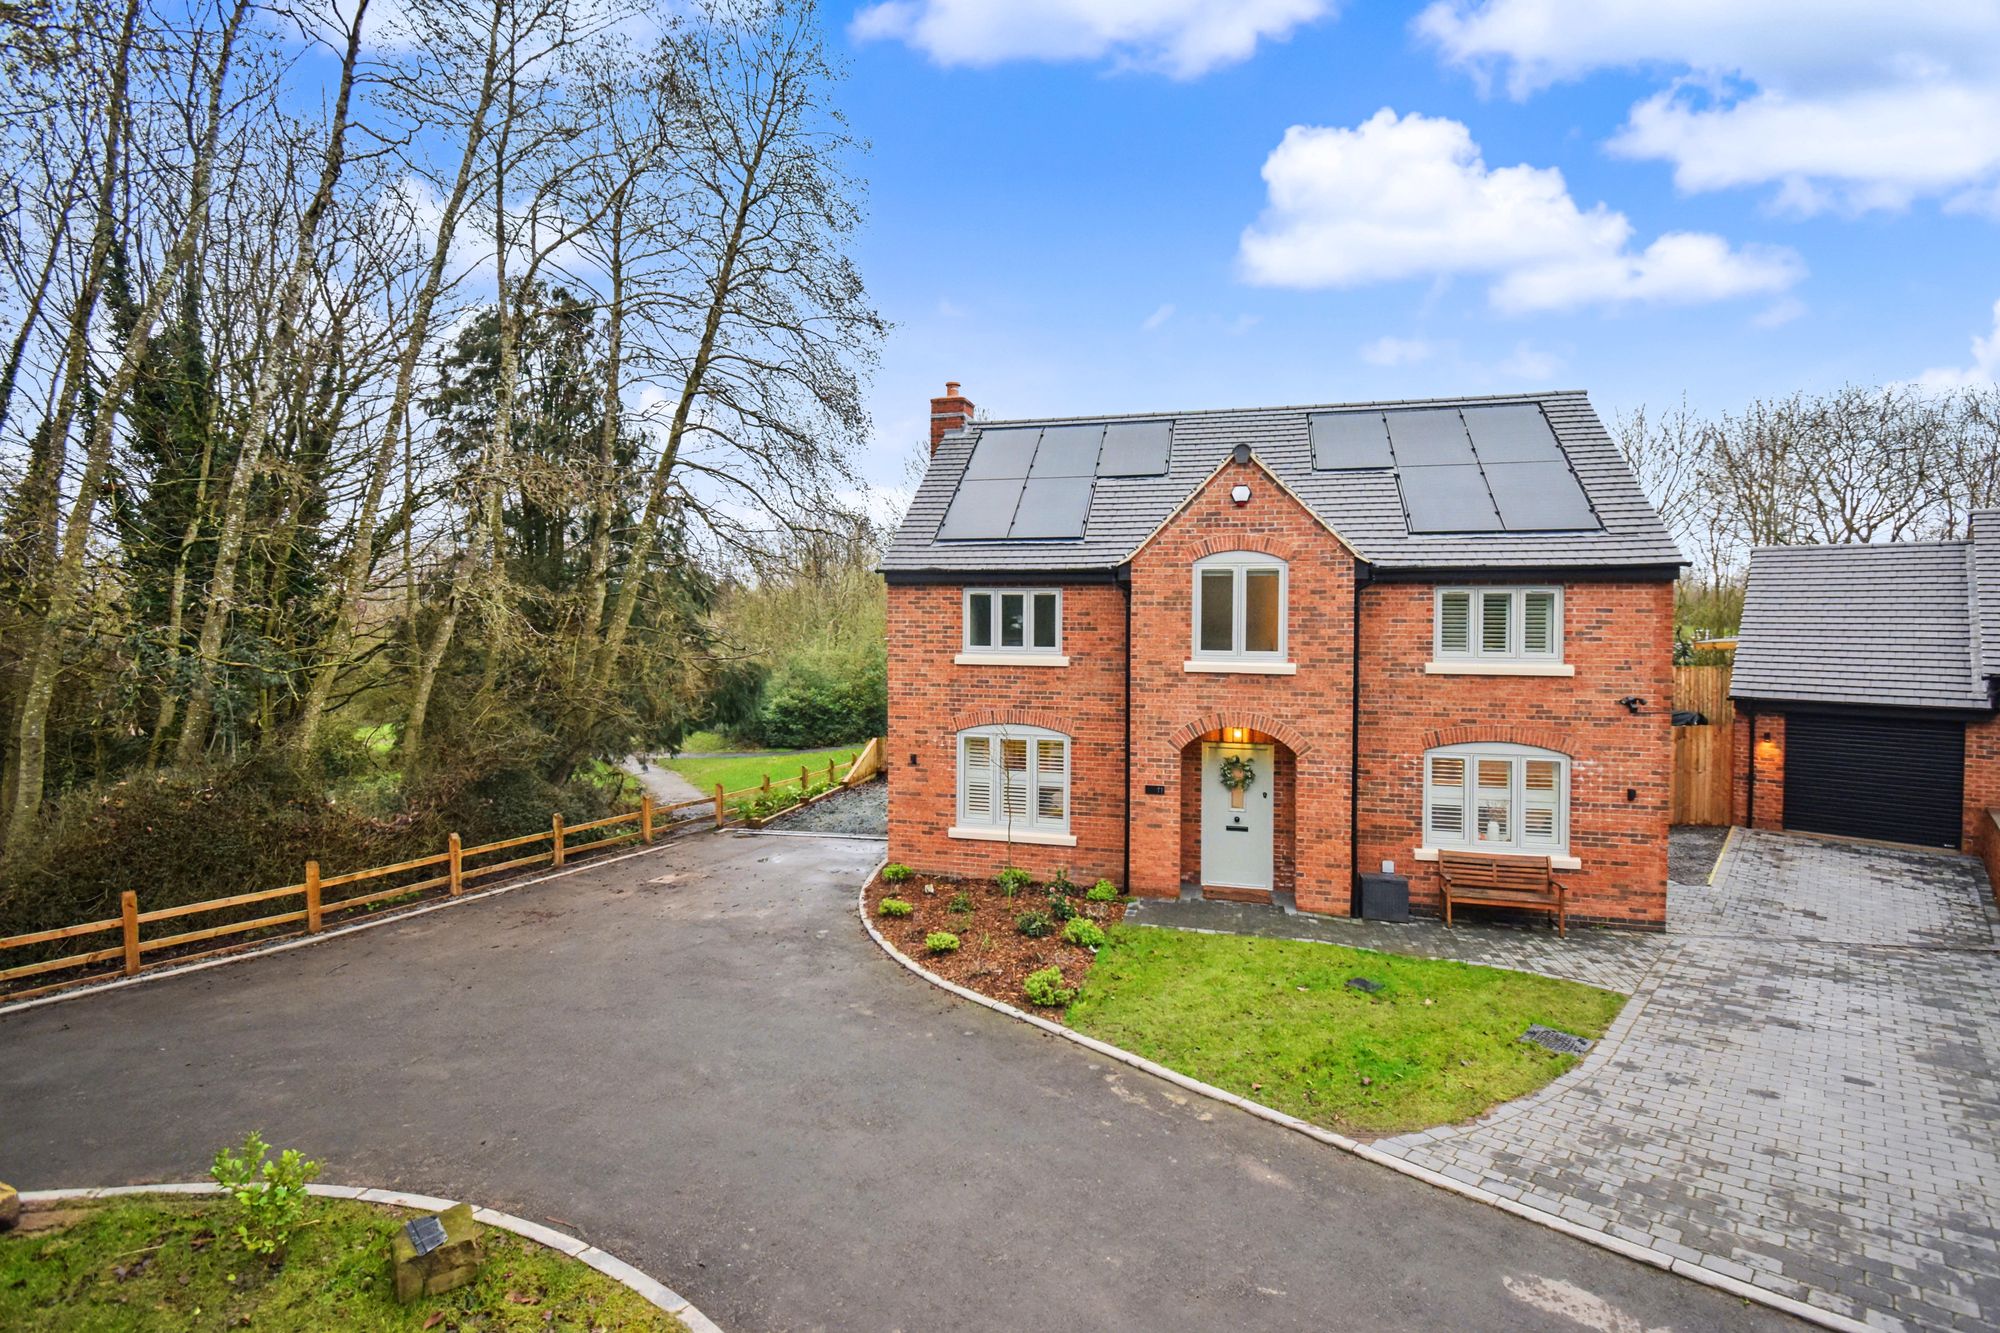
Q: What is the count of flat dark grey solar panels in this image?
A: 10